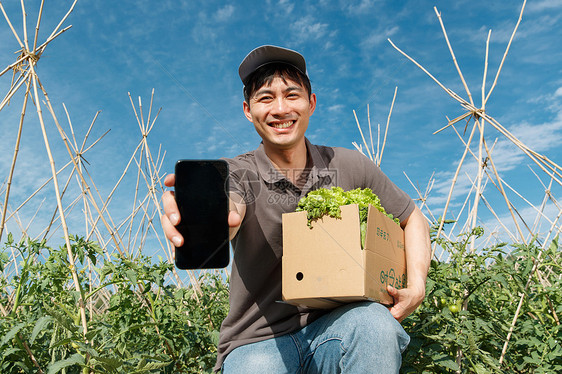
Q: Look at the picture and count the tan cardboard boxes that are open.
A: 1